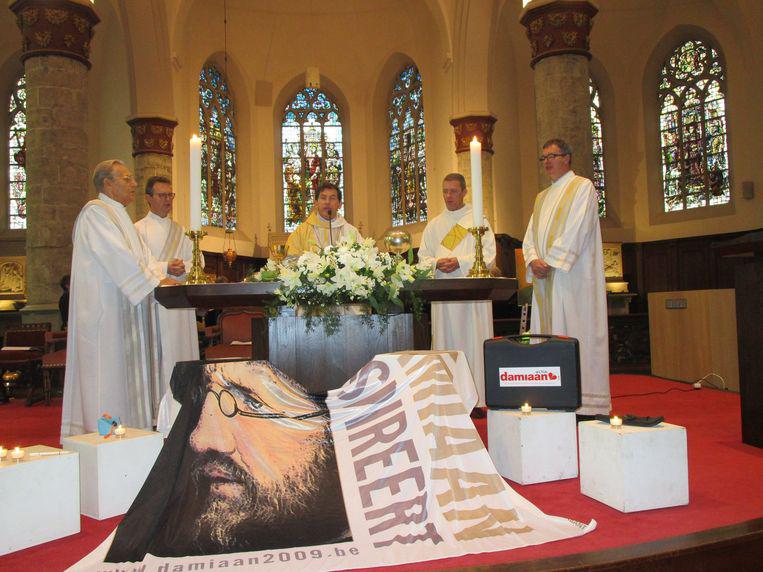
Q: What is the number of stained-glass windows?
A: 6